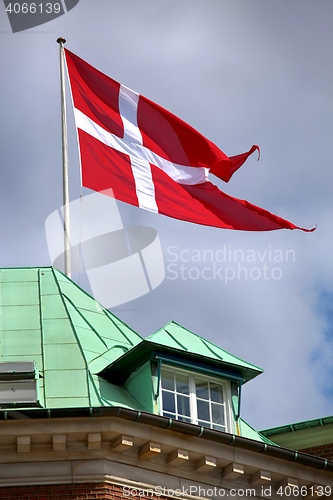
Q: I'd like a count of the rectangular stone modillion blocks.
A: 11